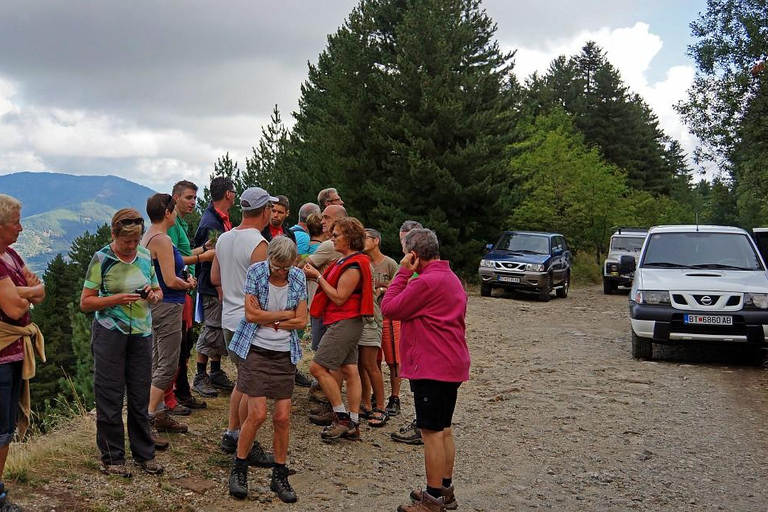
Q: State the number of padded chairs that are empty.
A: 0